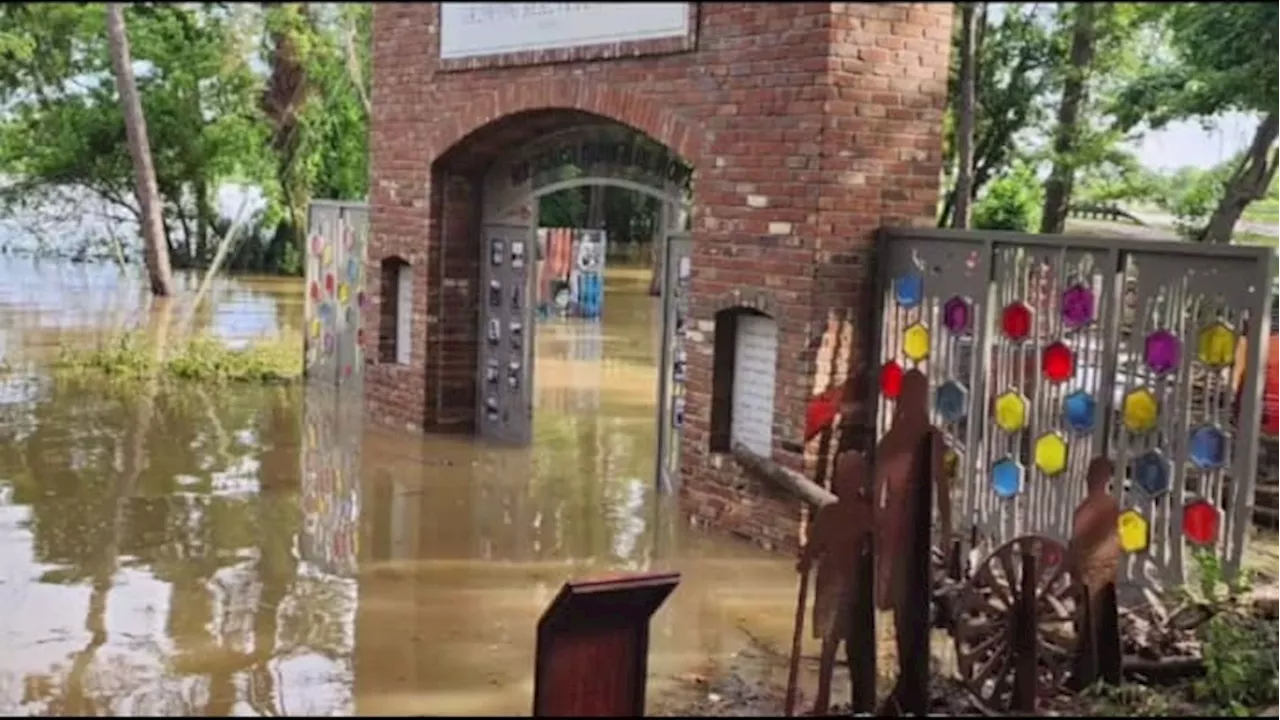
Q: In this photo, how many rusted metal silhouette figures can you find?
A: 3